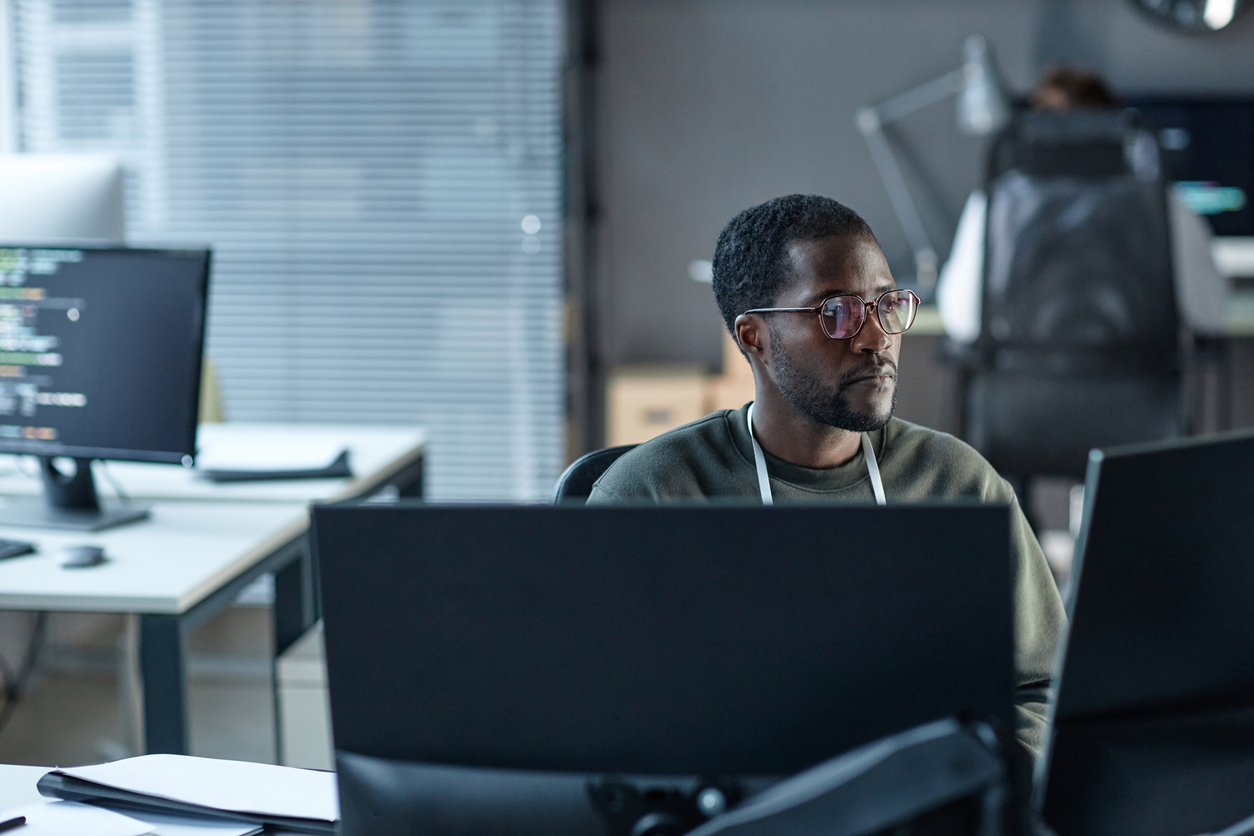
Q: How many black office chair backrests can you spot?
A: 2